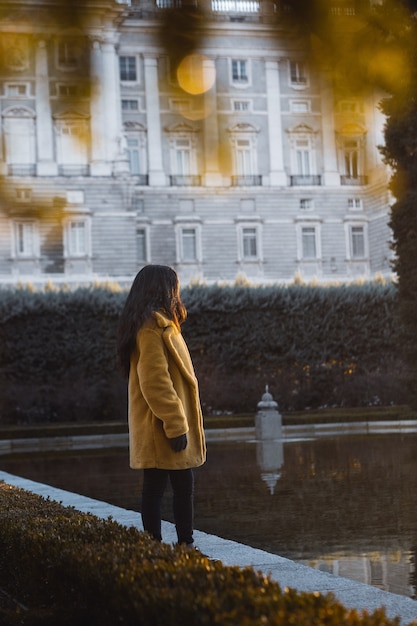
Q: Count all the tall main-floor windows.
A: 7